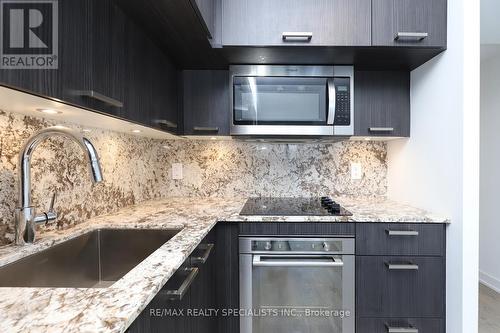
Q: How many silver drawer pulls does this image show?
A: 11